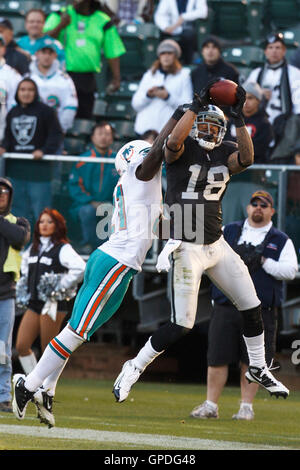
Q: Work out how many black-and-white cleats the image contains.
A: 4